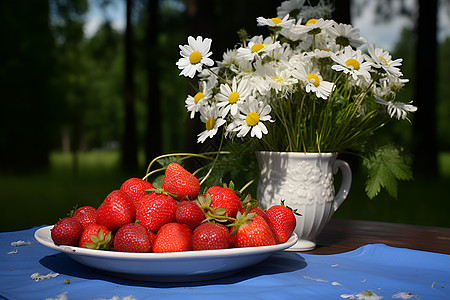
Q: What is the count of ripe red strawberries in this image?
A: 15